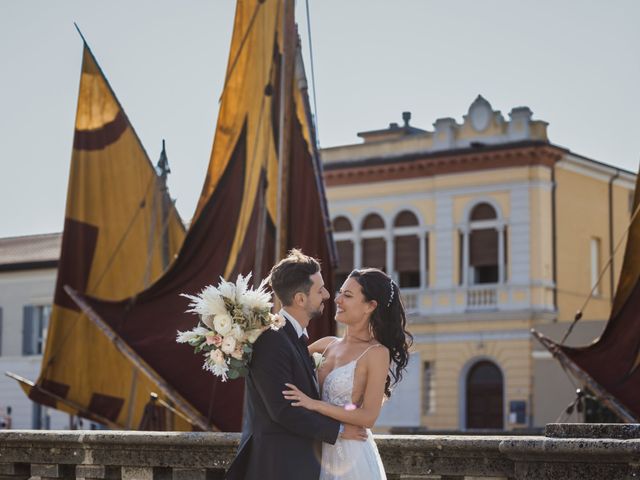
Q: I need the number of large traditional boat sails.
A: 3